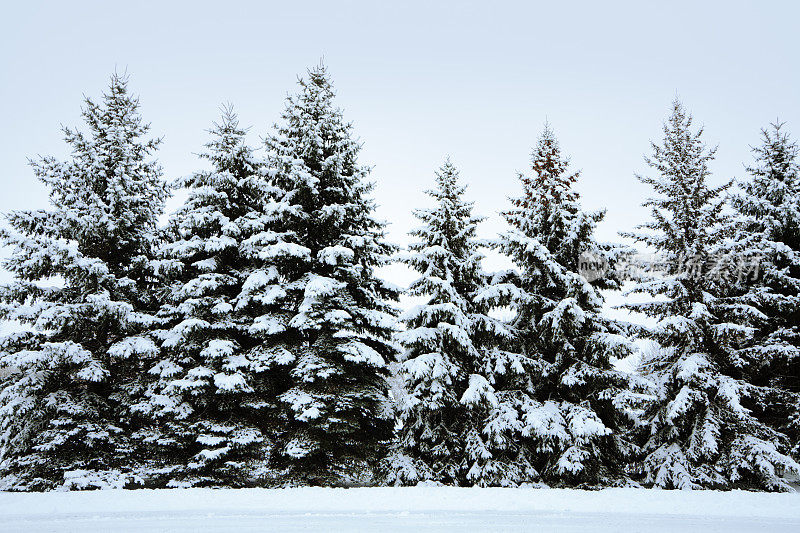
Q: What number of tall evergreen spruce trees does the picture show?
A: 7